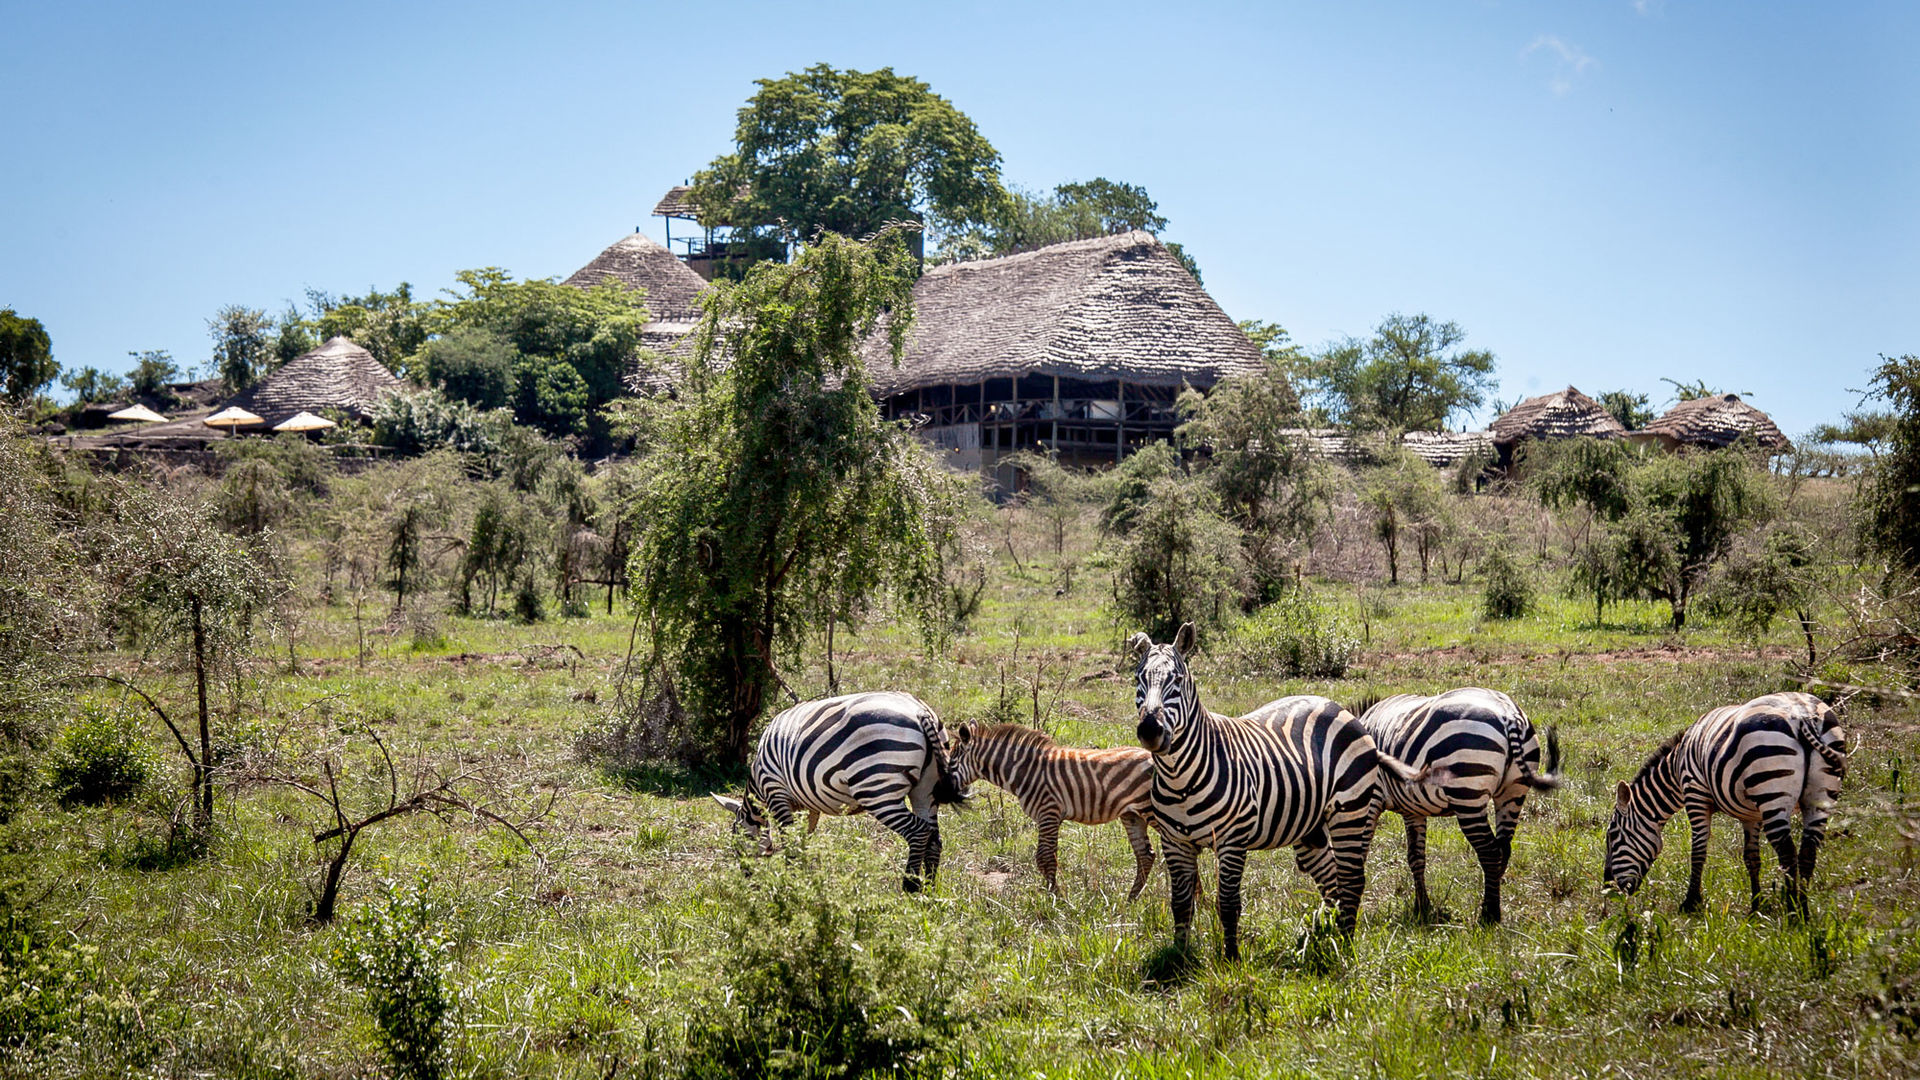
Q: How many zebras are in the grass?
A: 5